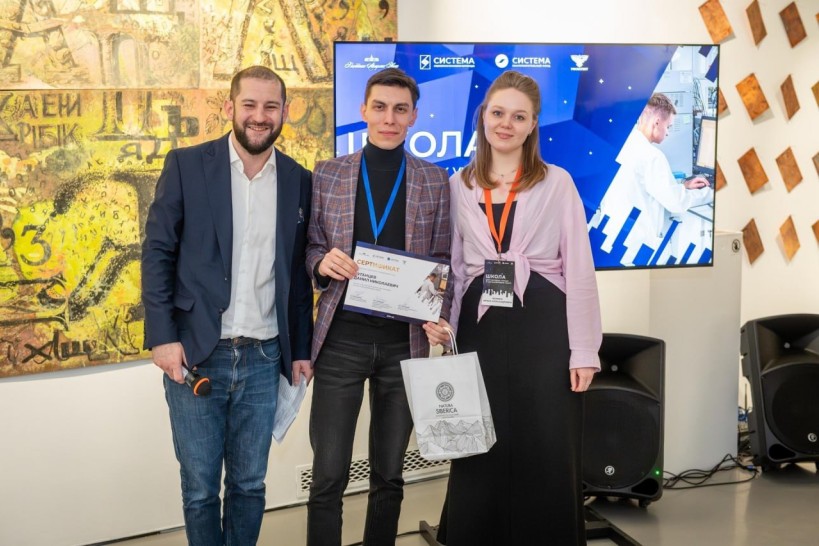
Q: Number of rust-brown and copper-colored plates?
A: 15